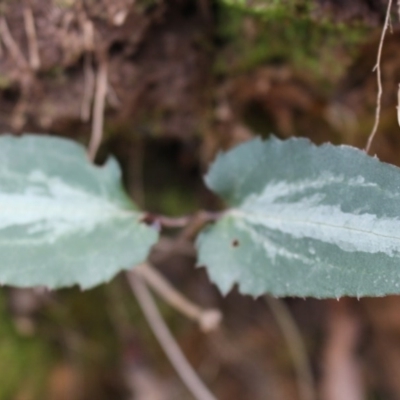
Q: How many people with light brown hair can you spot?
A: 0